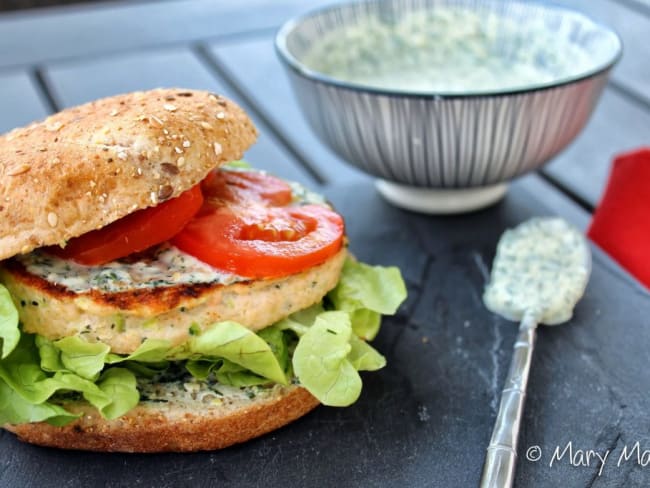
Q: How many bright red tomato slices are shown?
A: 3